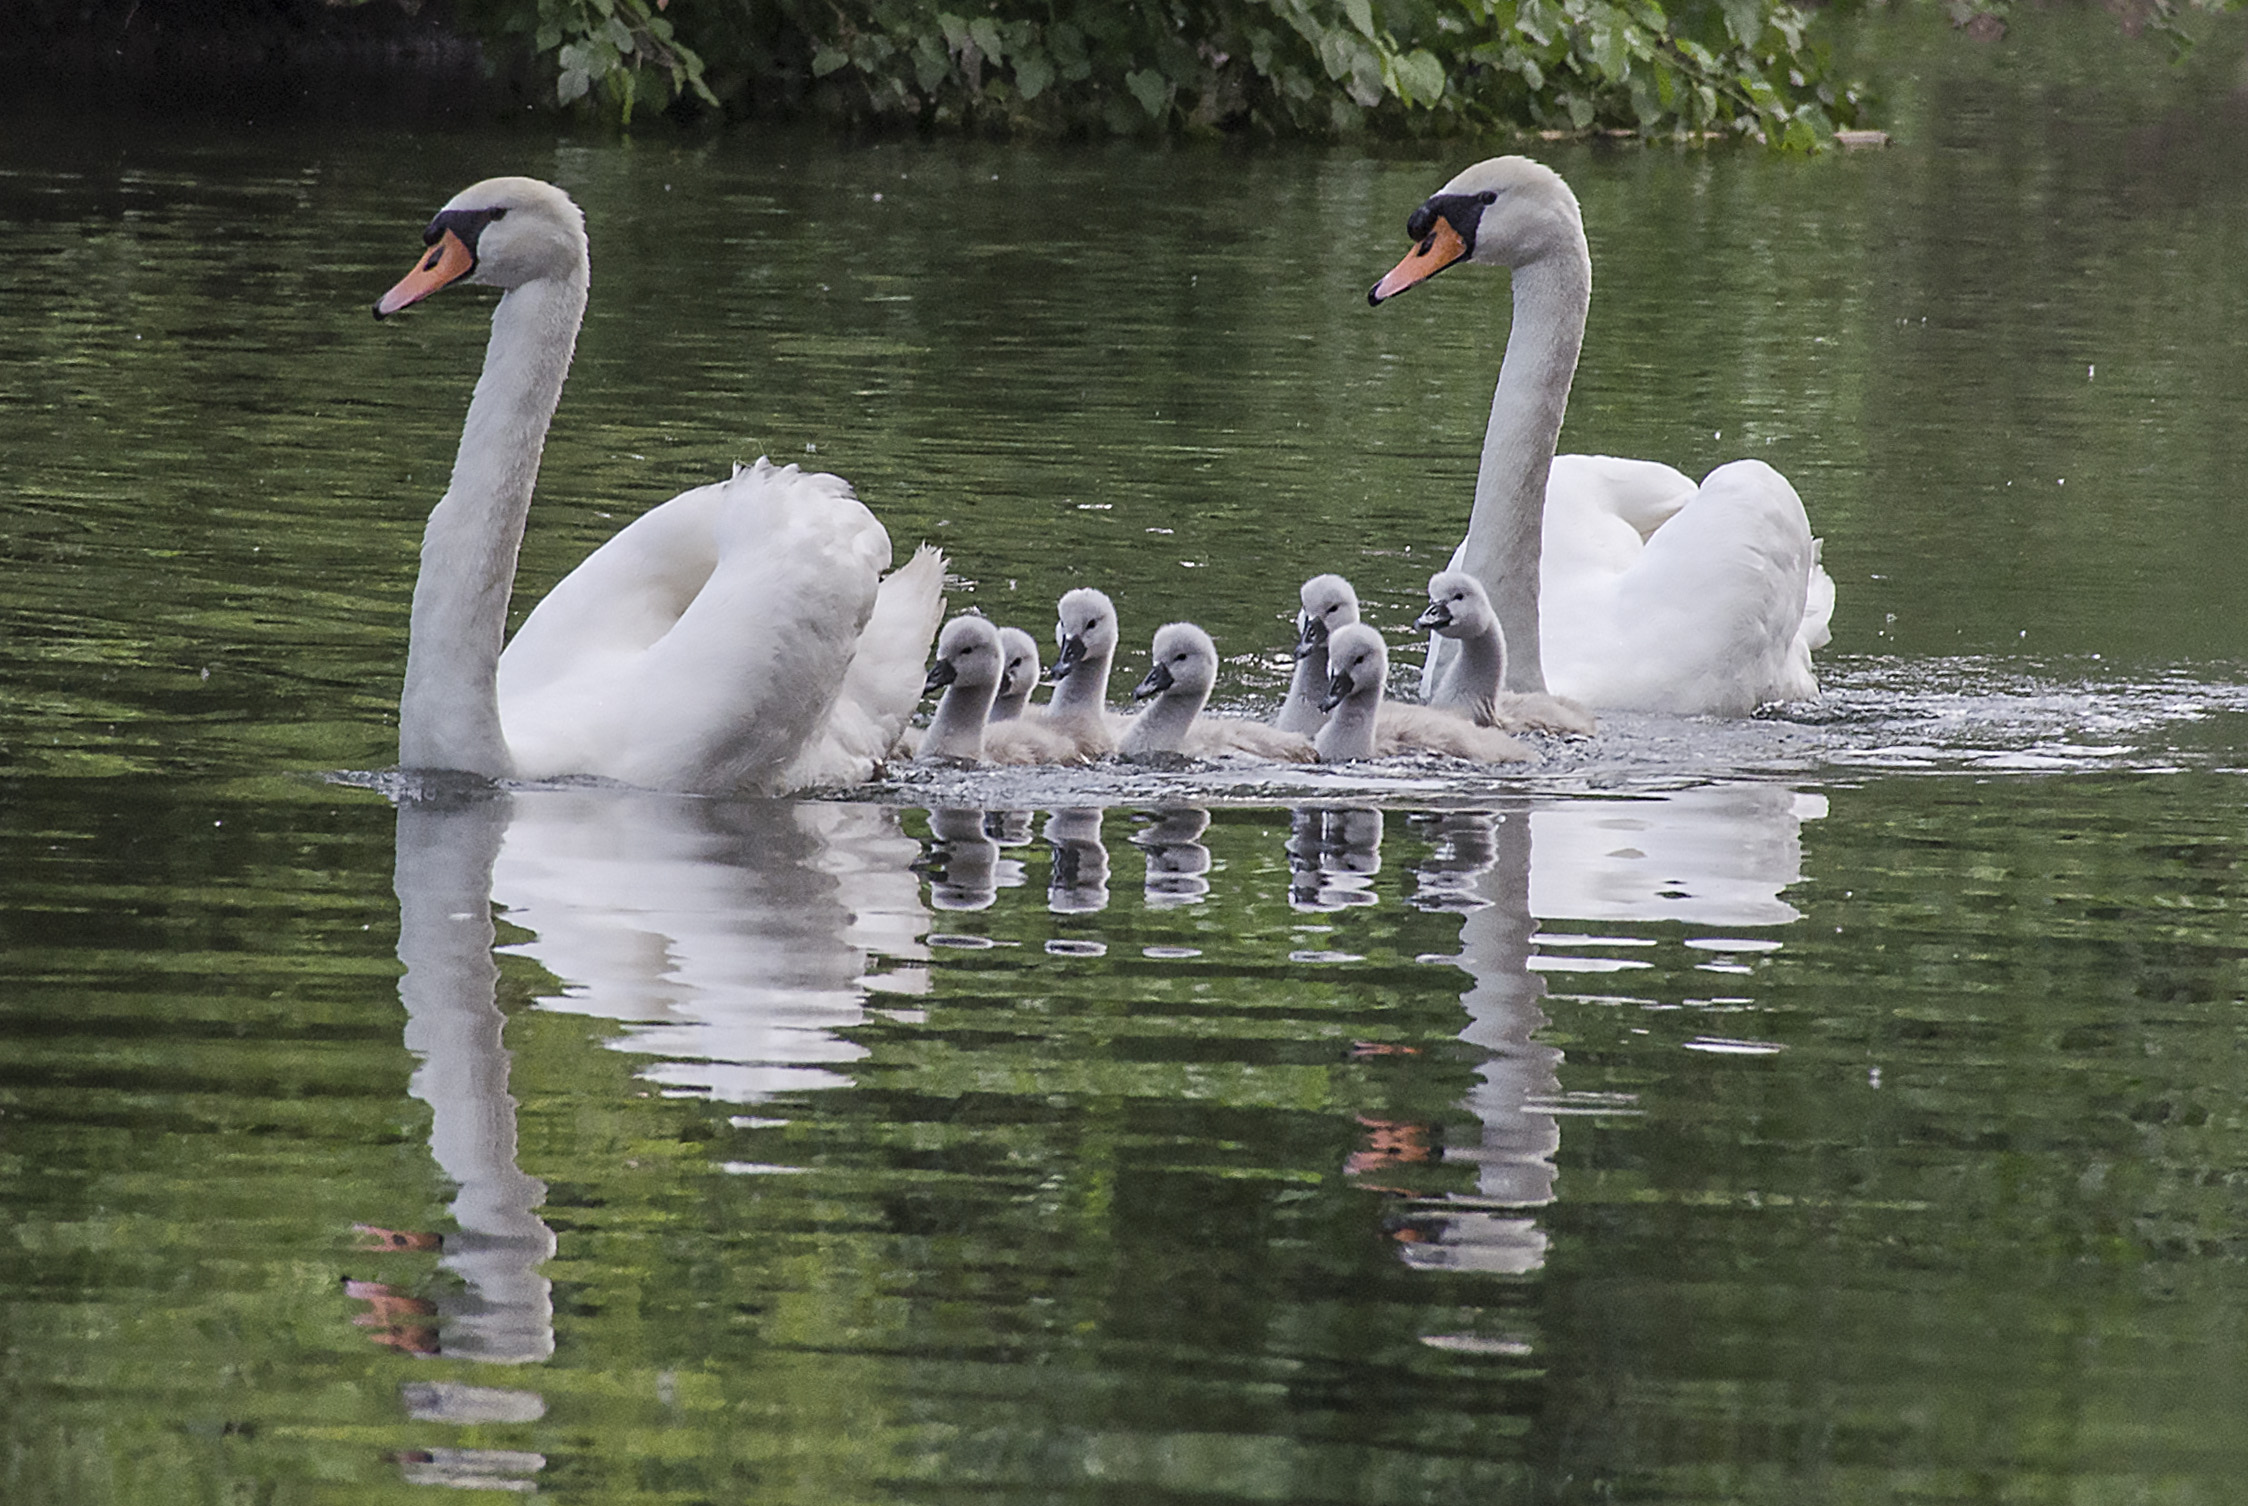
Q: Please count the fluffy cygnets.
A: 7